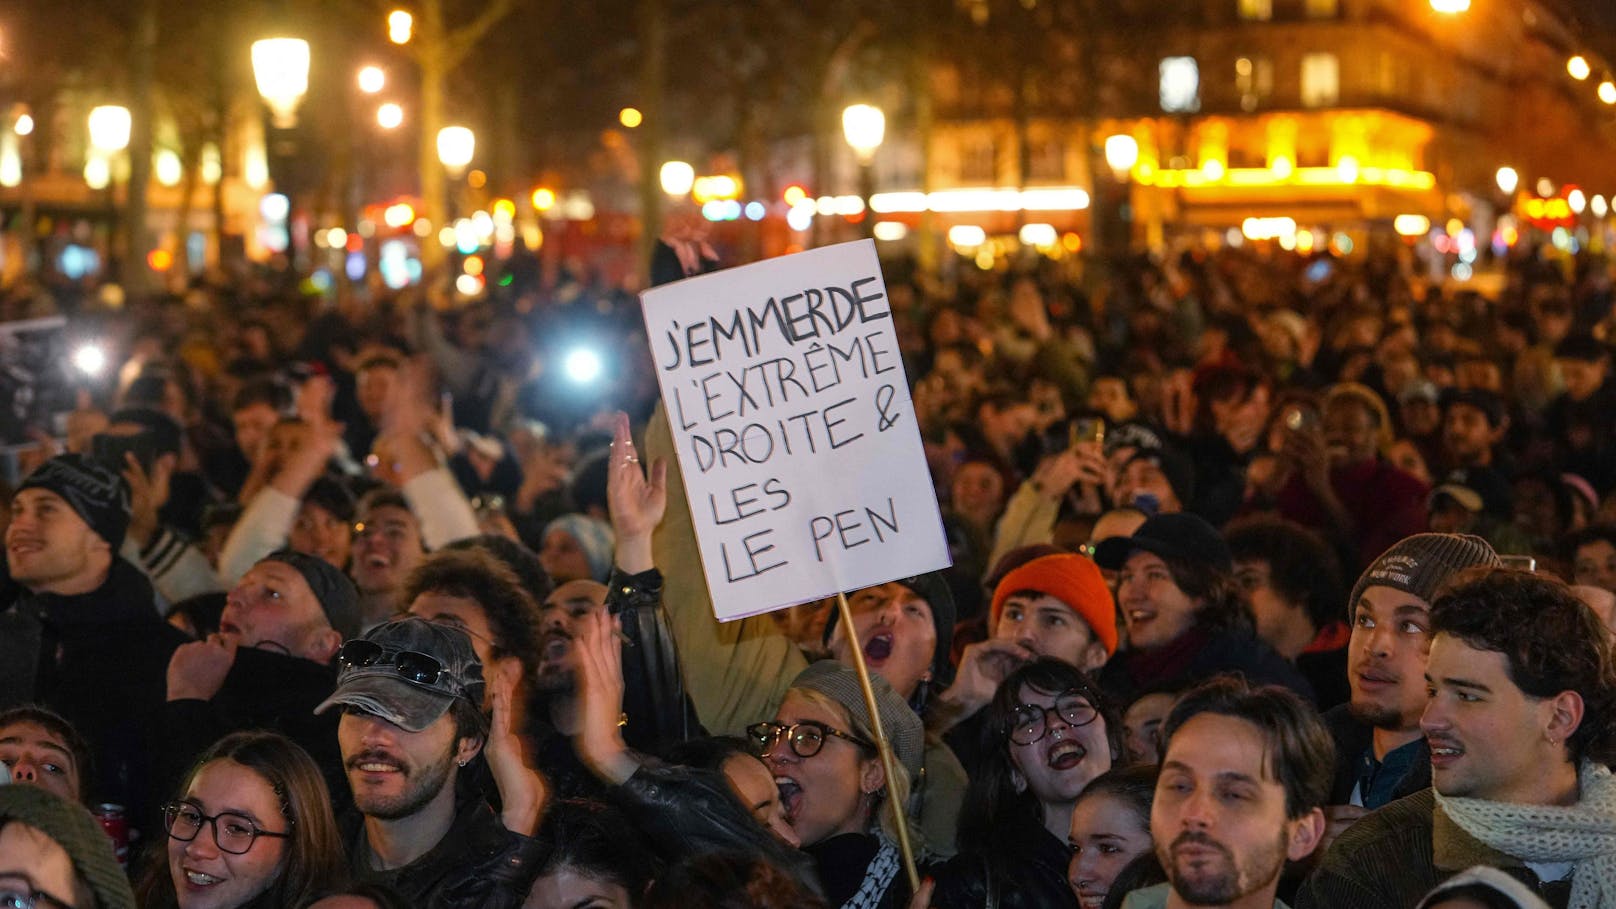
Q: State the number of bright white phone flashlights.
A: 2